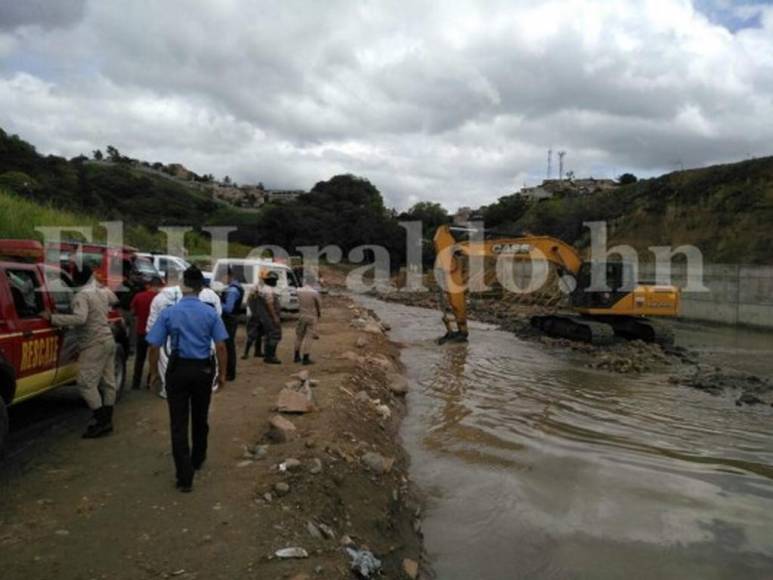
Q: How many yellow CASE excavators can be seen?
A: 1